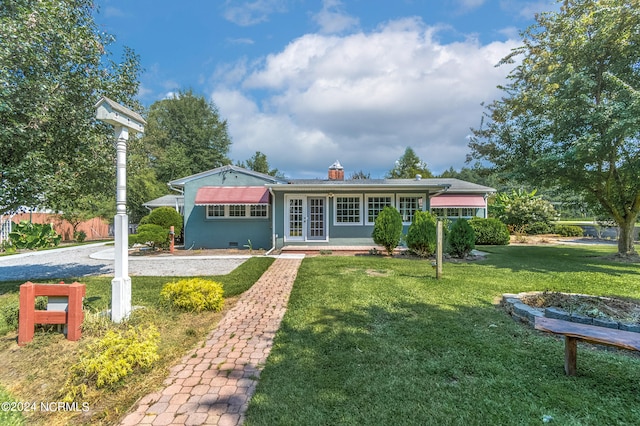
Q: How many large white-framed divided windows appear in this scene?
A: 3